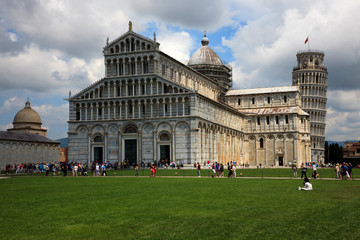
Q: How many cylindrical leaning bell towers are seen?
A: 1